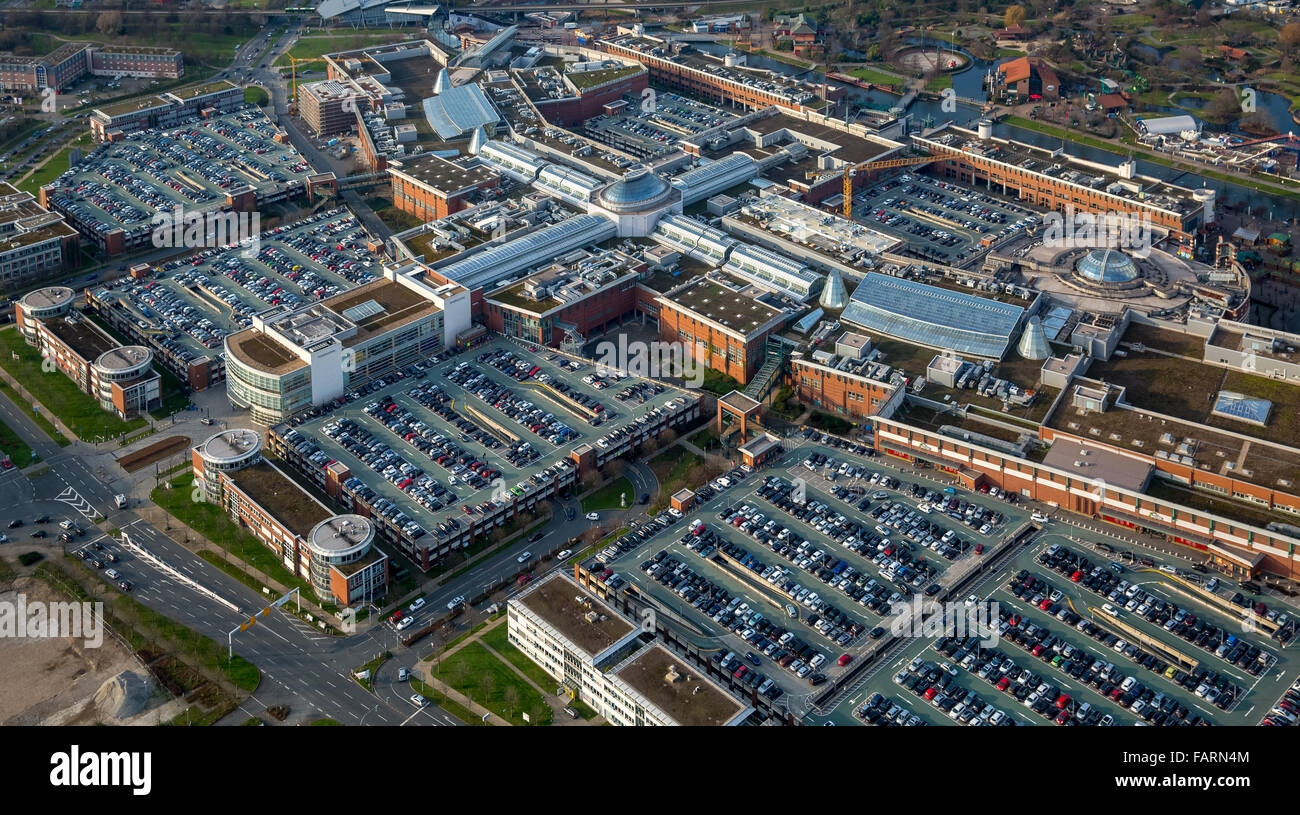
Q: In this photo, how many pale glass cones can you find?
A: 4